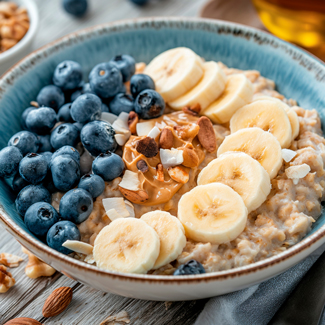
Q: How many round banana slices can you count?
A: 10